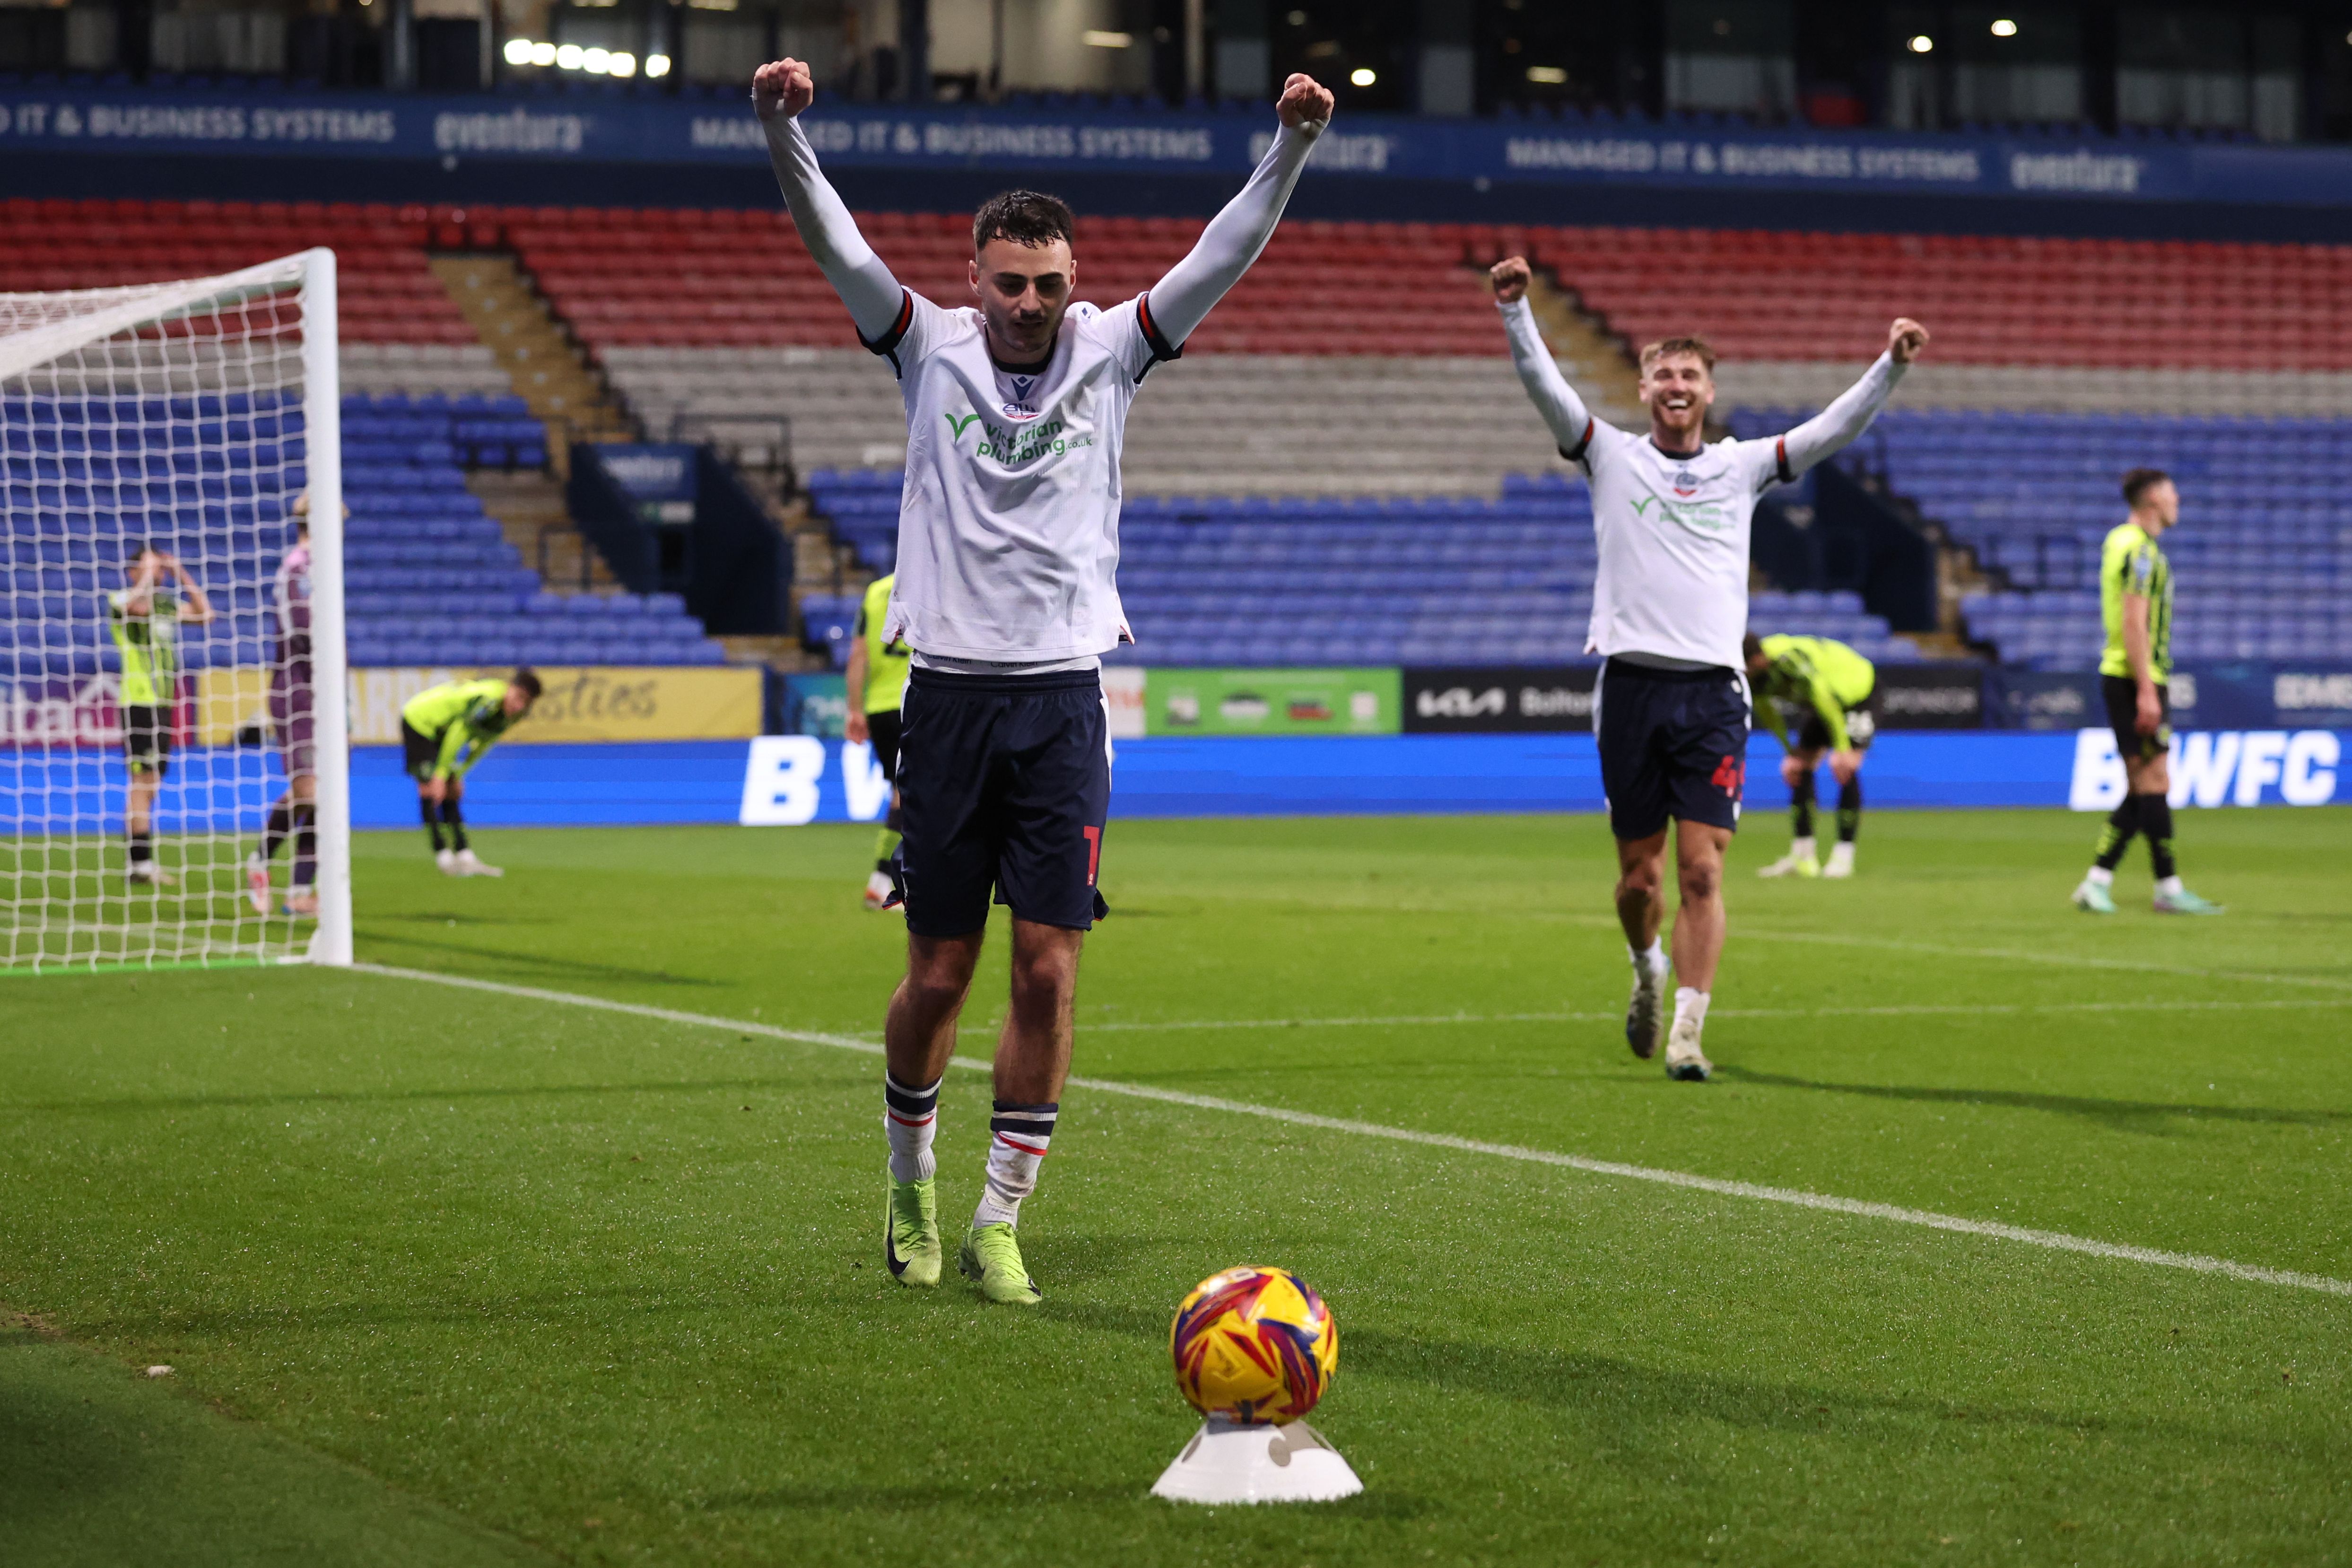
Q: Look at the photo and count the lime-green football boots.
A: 2